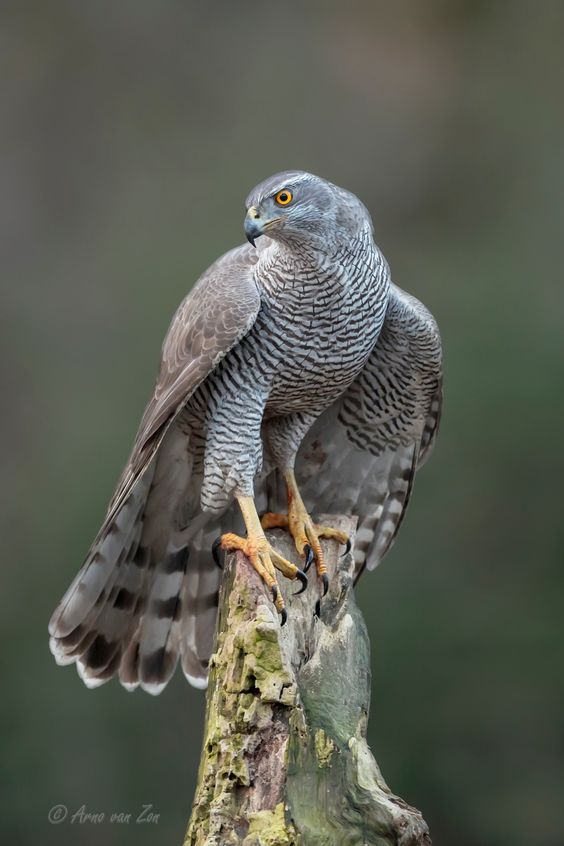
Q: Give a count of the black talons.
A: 7